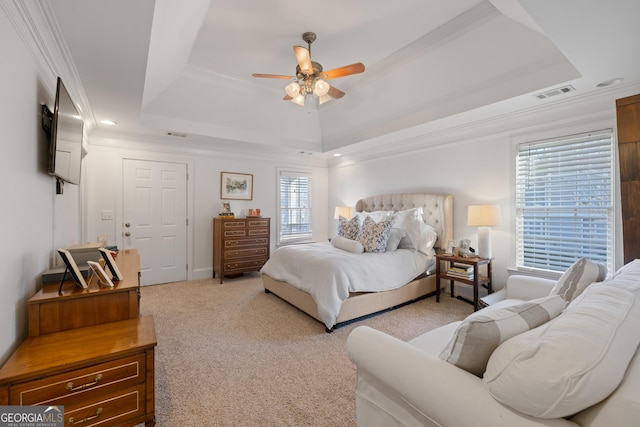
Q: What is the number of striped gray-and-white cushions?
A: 2